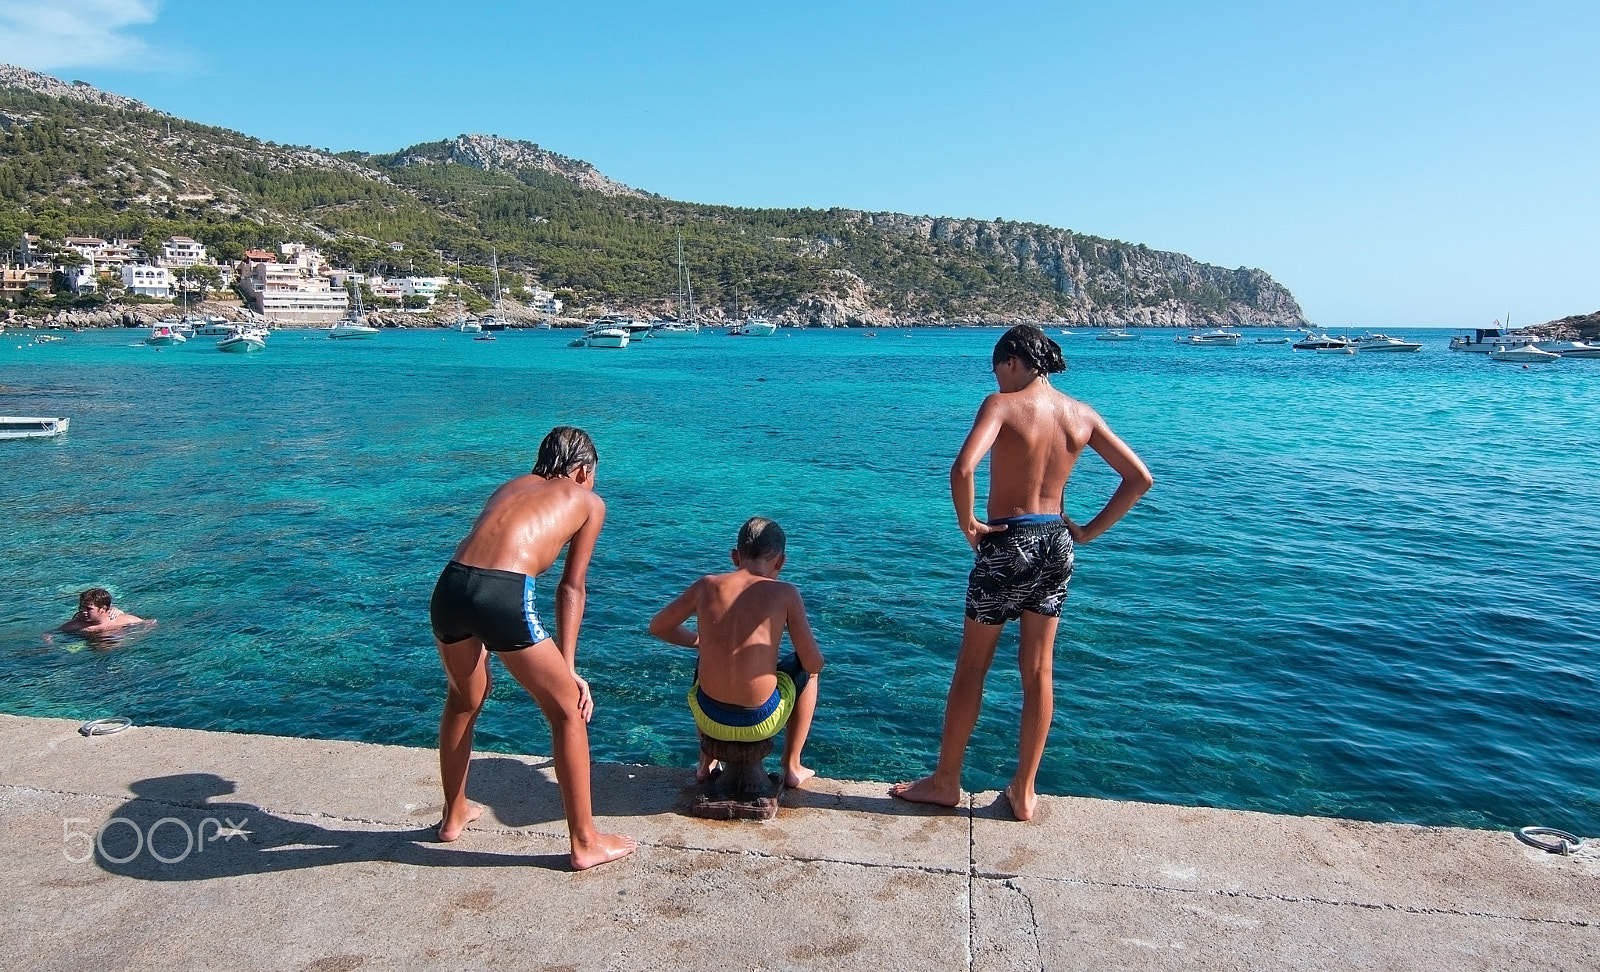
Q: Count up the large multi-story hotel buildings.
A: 1